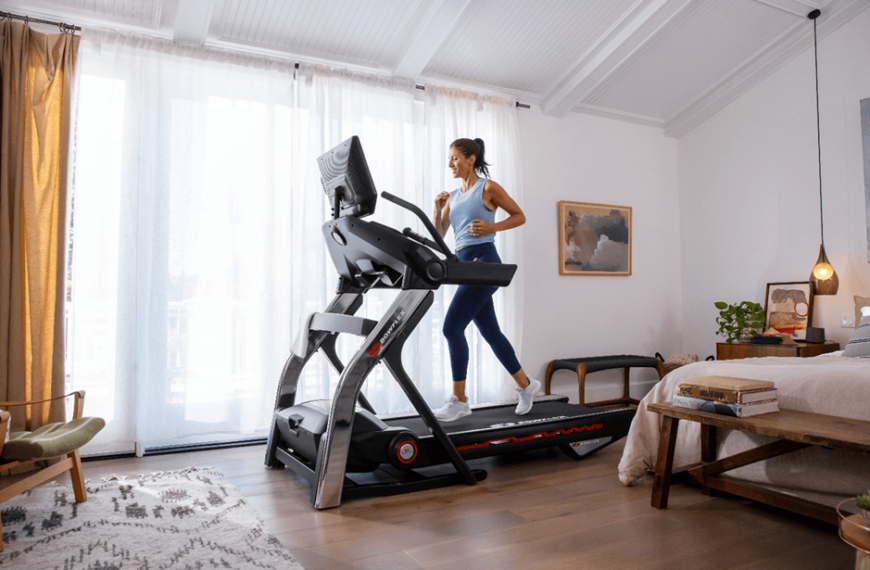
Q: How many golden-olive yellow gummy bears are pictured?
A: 0